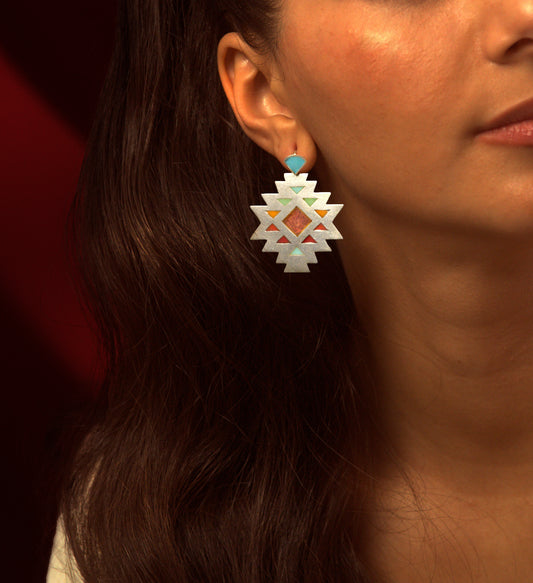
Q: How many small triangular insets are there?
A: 10